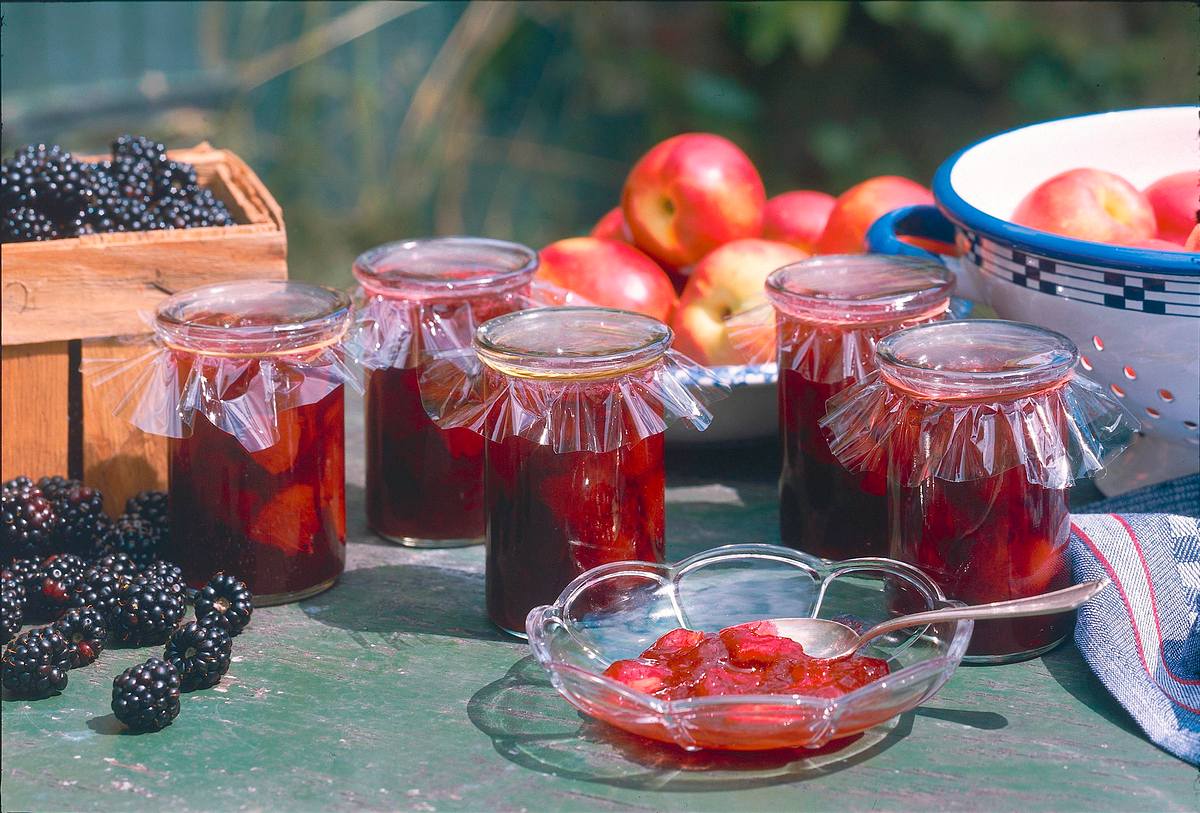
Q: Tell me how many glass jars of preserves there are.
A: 5